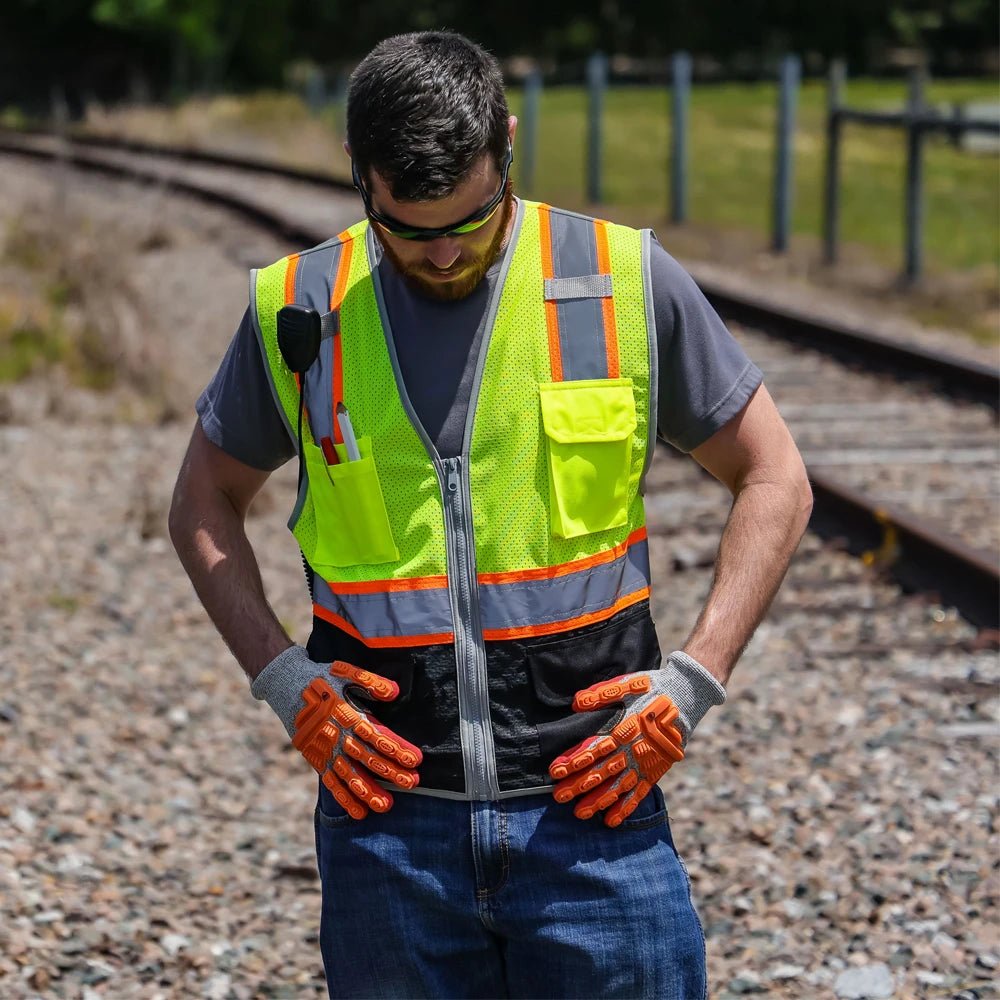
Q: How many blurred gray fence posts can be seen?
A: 6